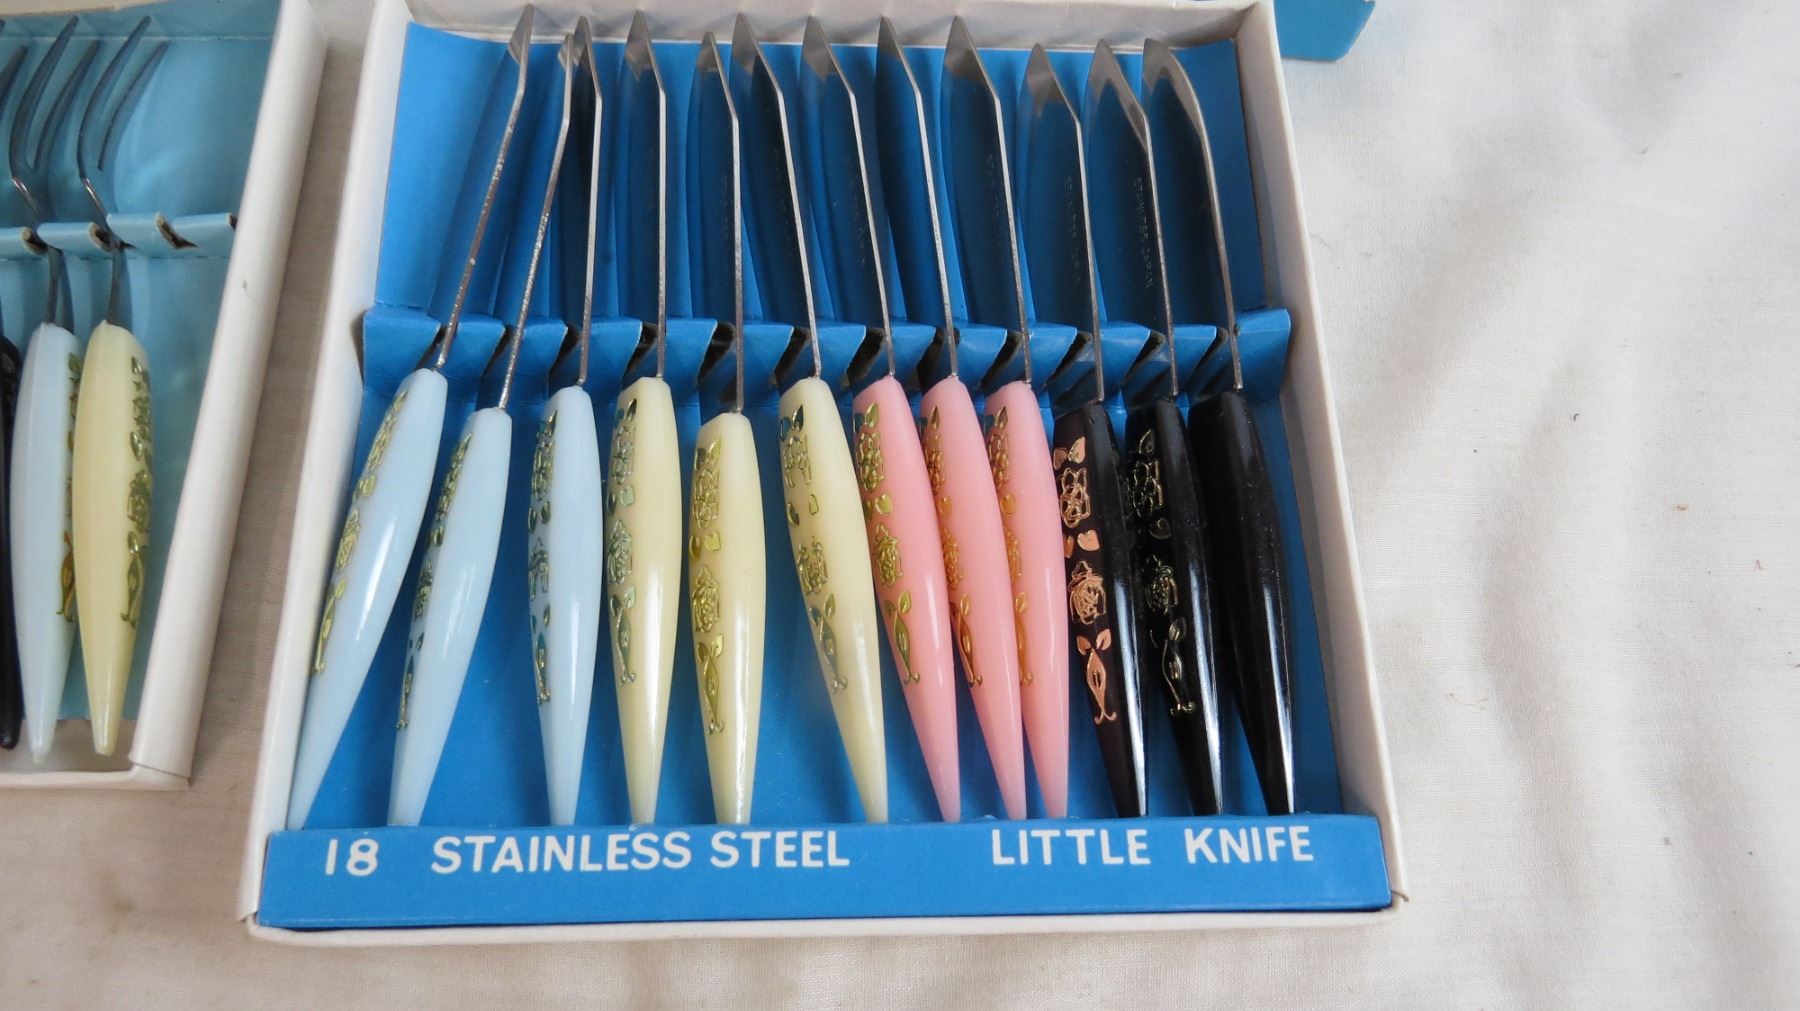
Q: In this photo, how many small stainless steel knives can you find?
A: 12